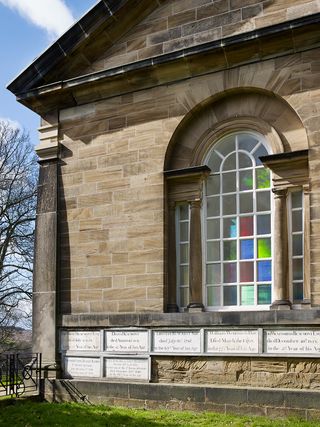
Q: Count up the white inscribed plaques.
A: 7